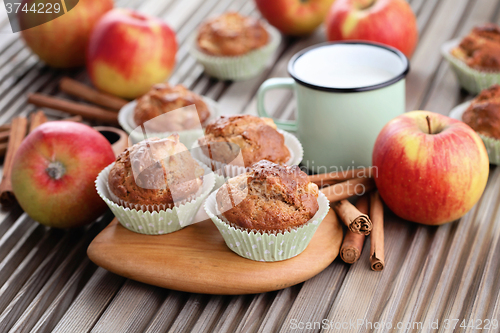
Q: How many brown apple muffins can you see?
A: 7